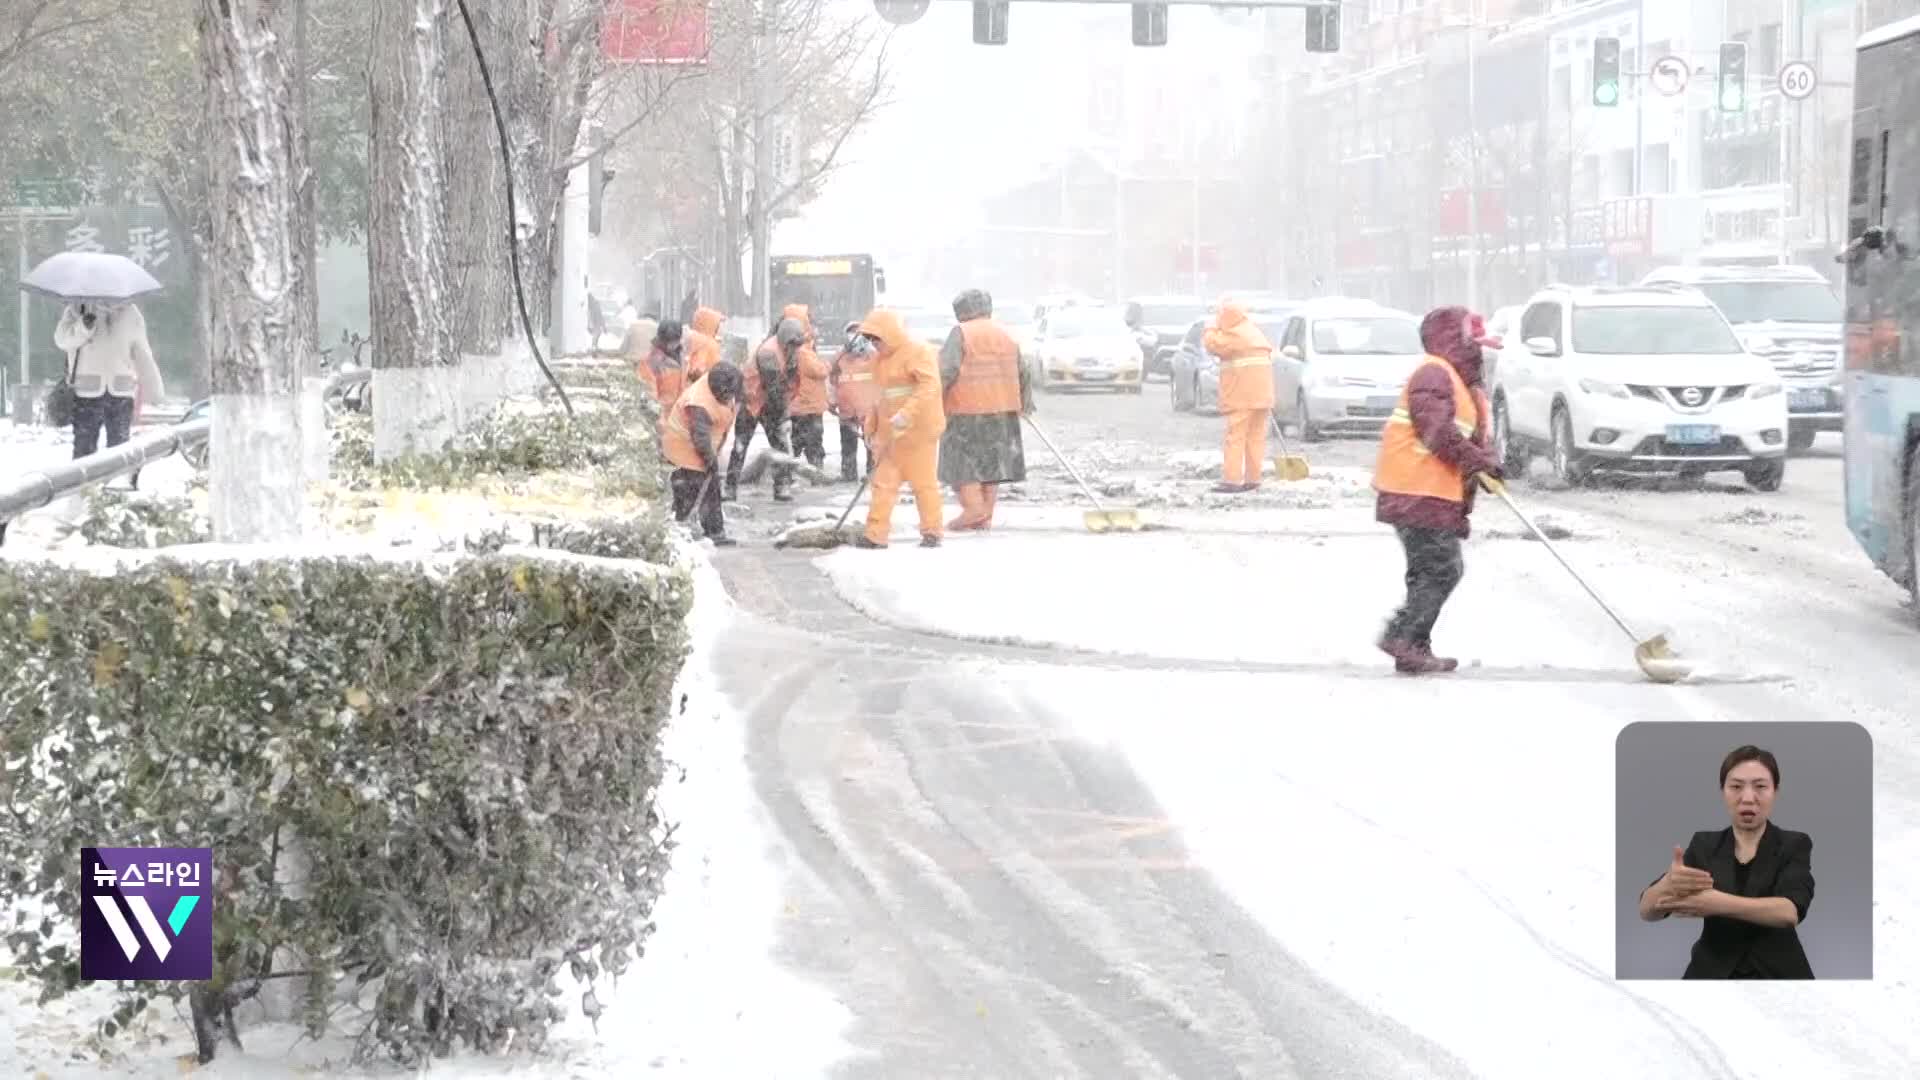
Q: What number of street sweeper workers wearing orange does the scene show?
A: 10